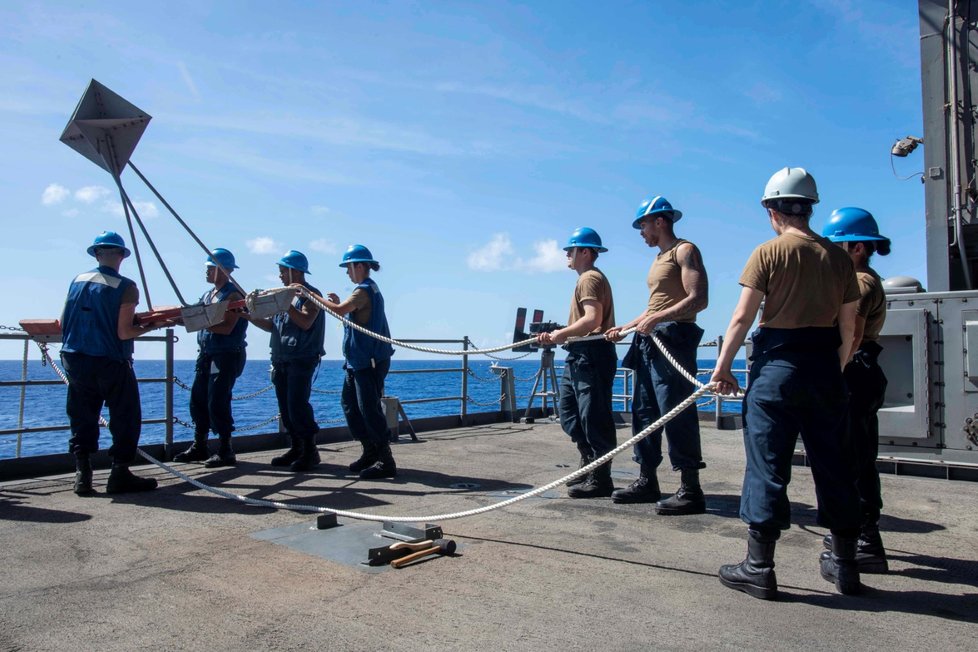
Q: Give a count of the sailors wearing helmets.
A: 8